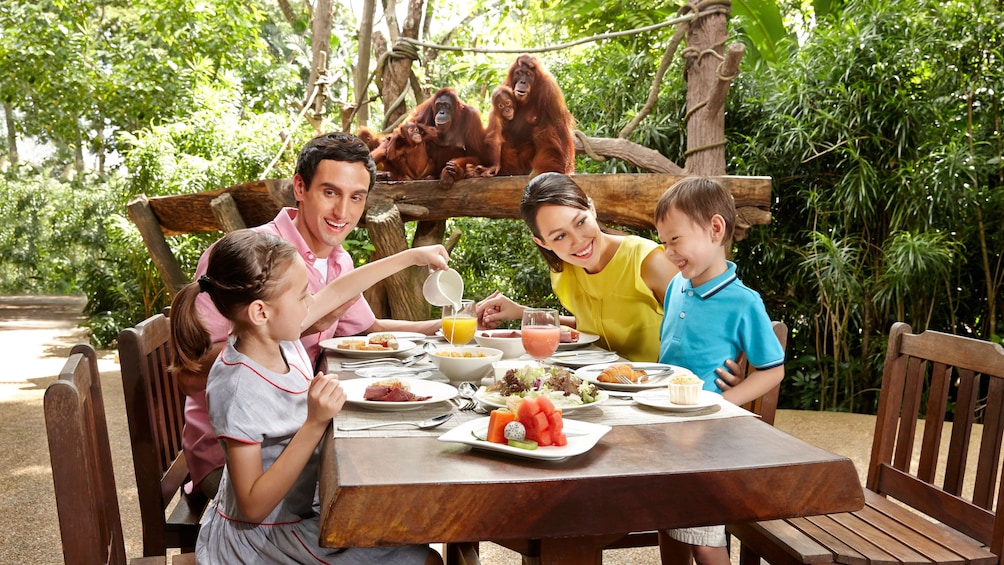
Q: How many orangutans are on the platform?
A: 5